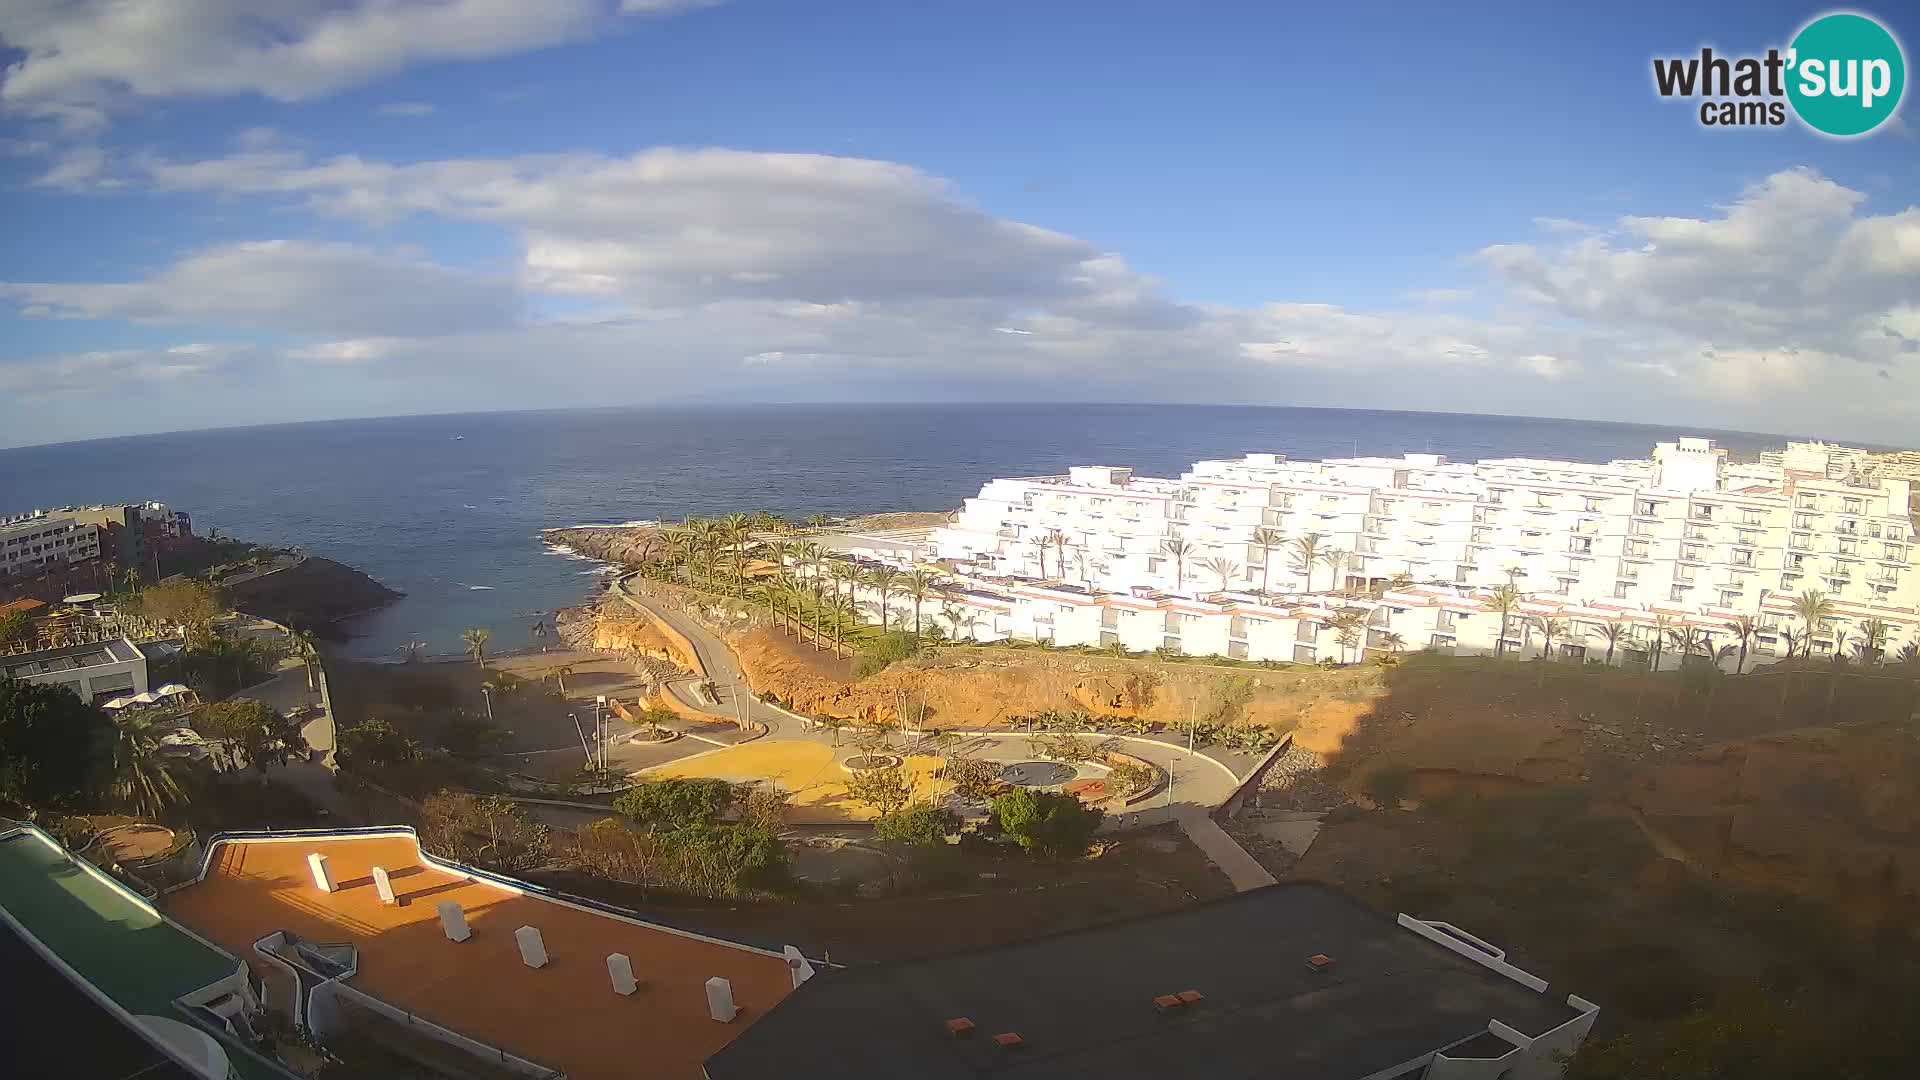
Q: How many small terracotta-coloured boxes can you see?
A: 5